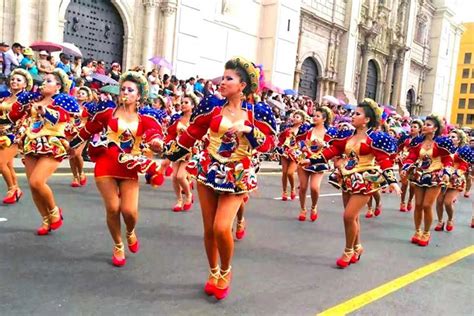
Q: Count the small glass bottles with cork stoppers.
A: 0